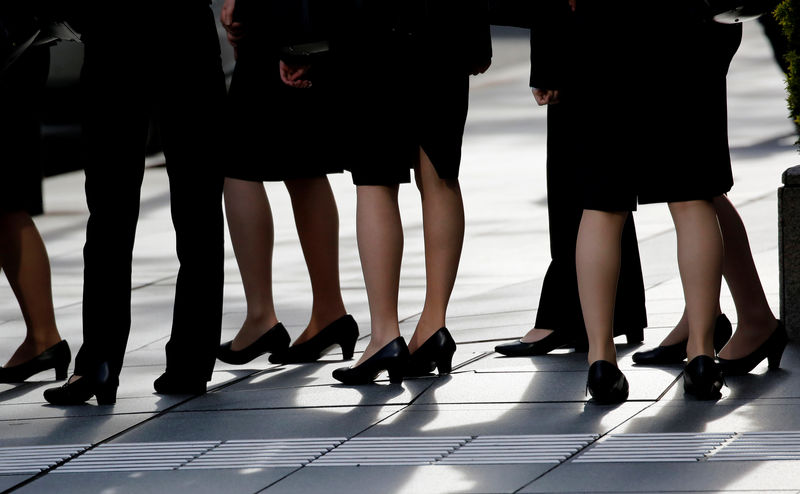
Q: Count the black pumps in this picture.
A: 13